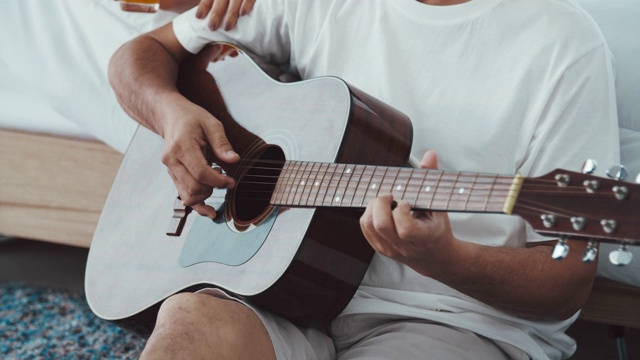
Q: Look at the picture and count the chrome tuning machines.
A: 6